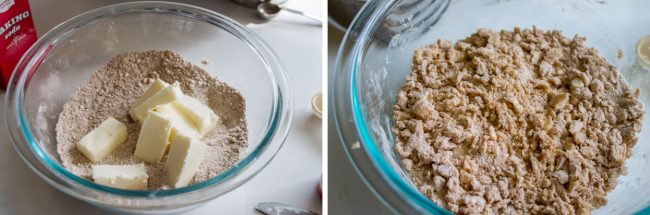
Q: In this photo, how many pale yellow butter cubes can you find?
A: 8